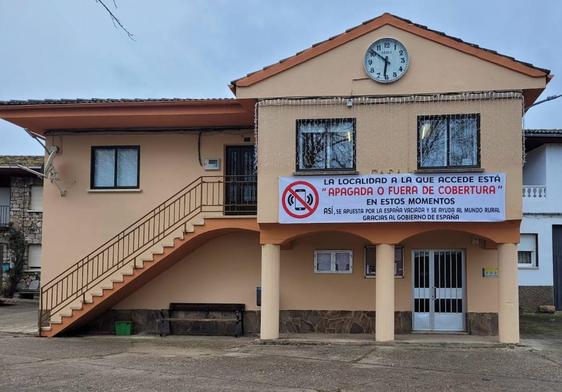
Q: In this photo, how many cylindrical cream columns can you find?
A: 3